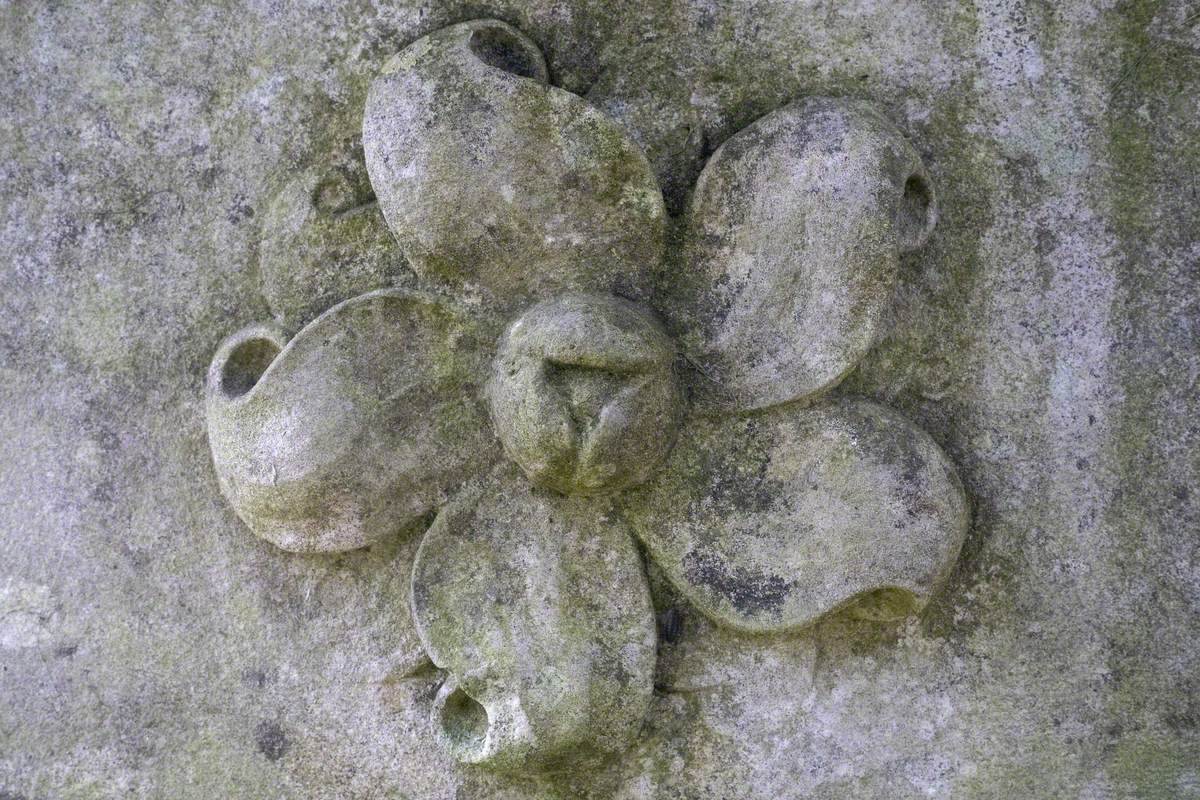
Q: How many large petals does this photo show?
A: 5